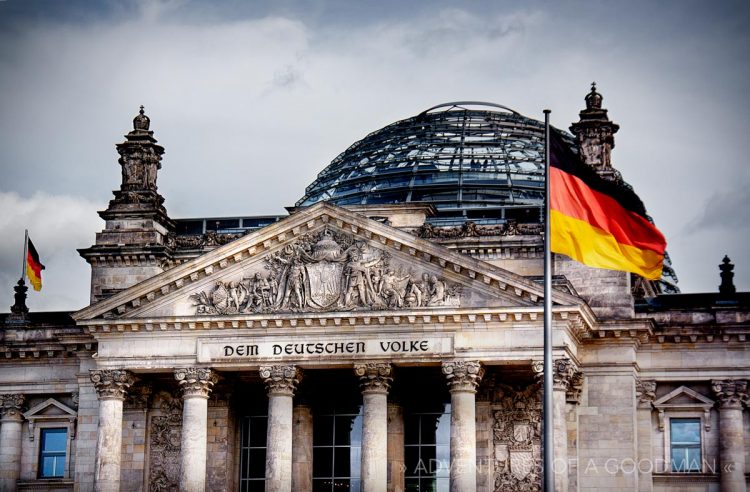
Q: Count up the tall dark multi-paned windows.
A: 3